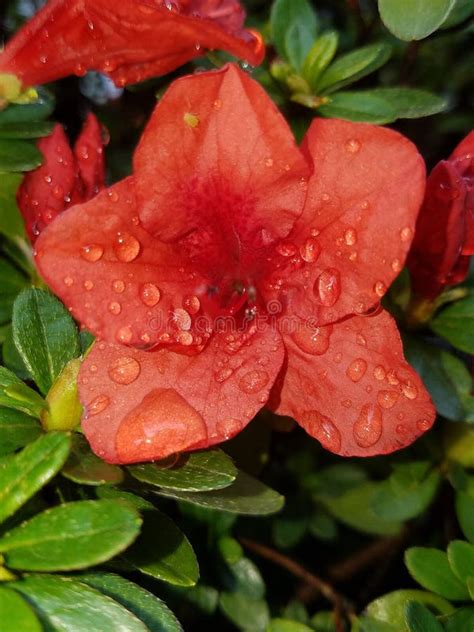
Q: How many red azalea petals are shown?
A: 5